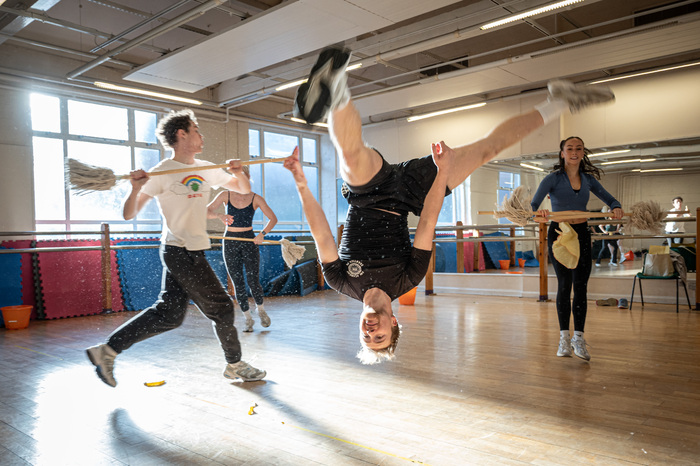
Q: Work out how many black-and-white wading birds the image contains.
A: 0